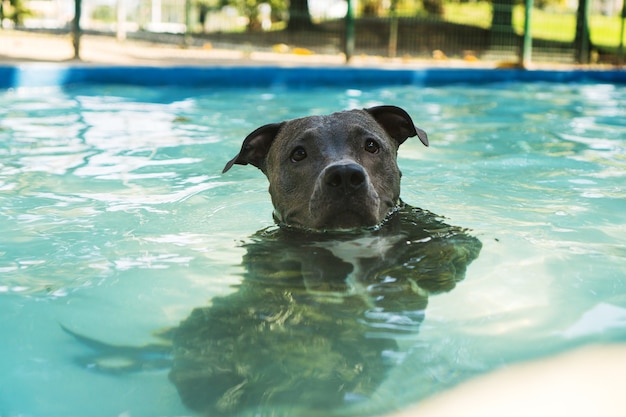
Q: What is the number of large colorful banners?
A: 0